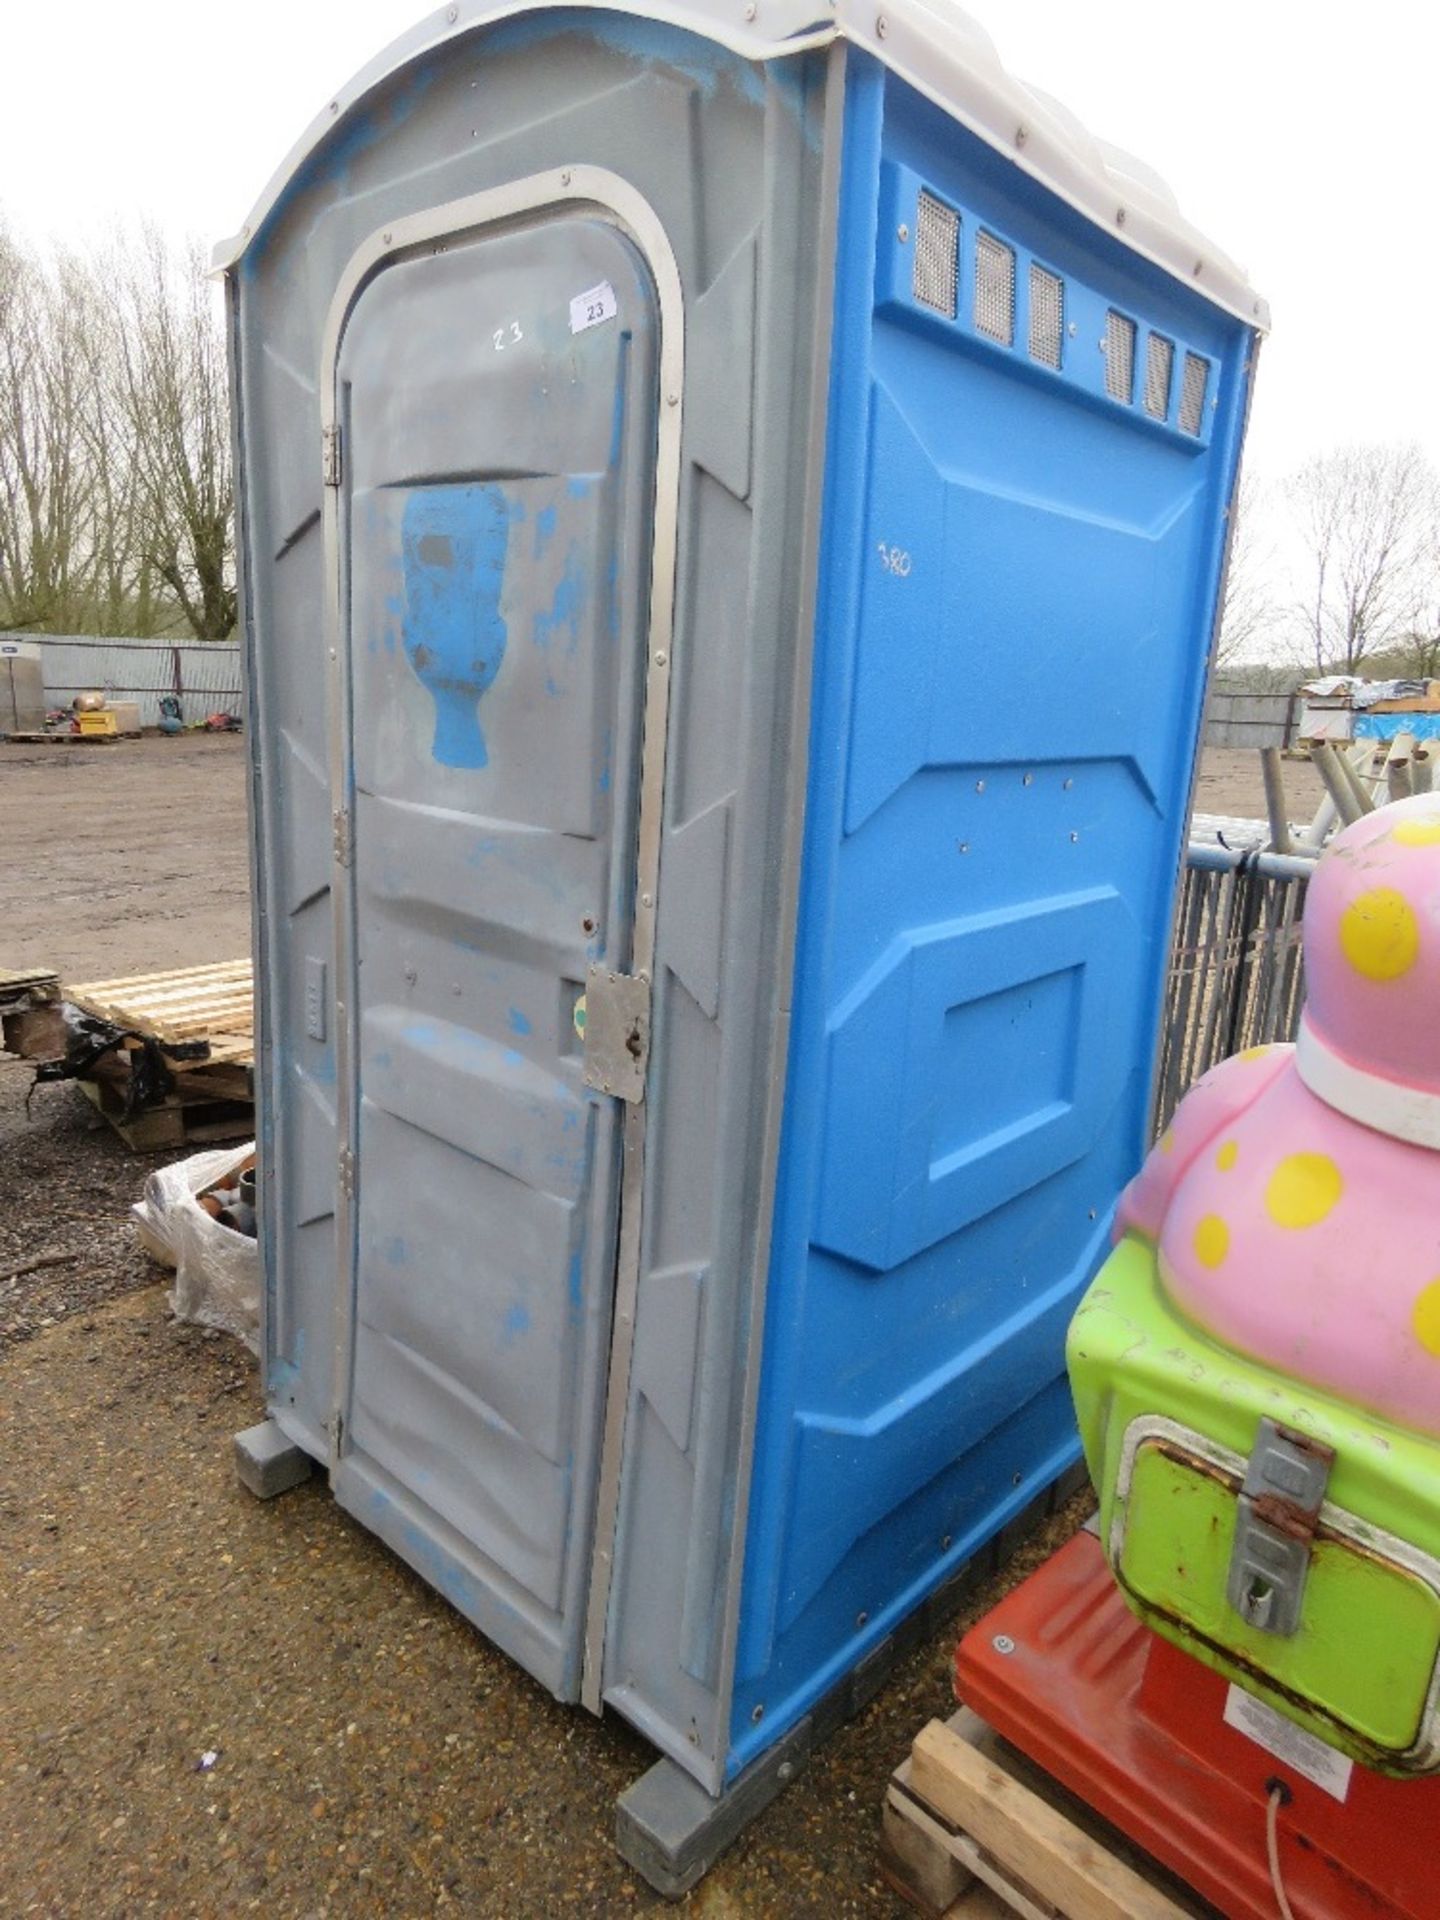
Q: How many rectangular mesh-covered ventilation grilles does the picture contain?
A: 6